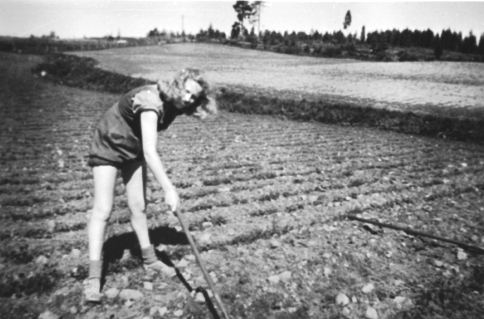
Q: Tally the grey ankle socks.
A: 2